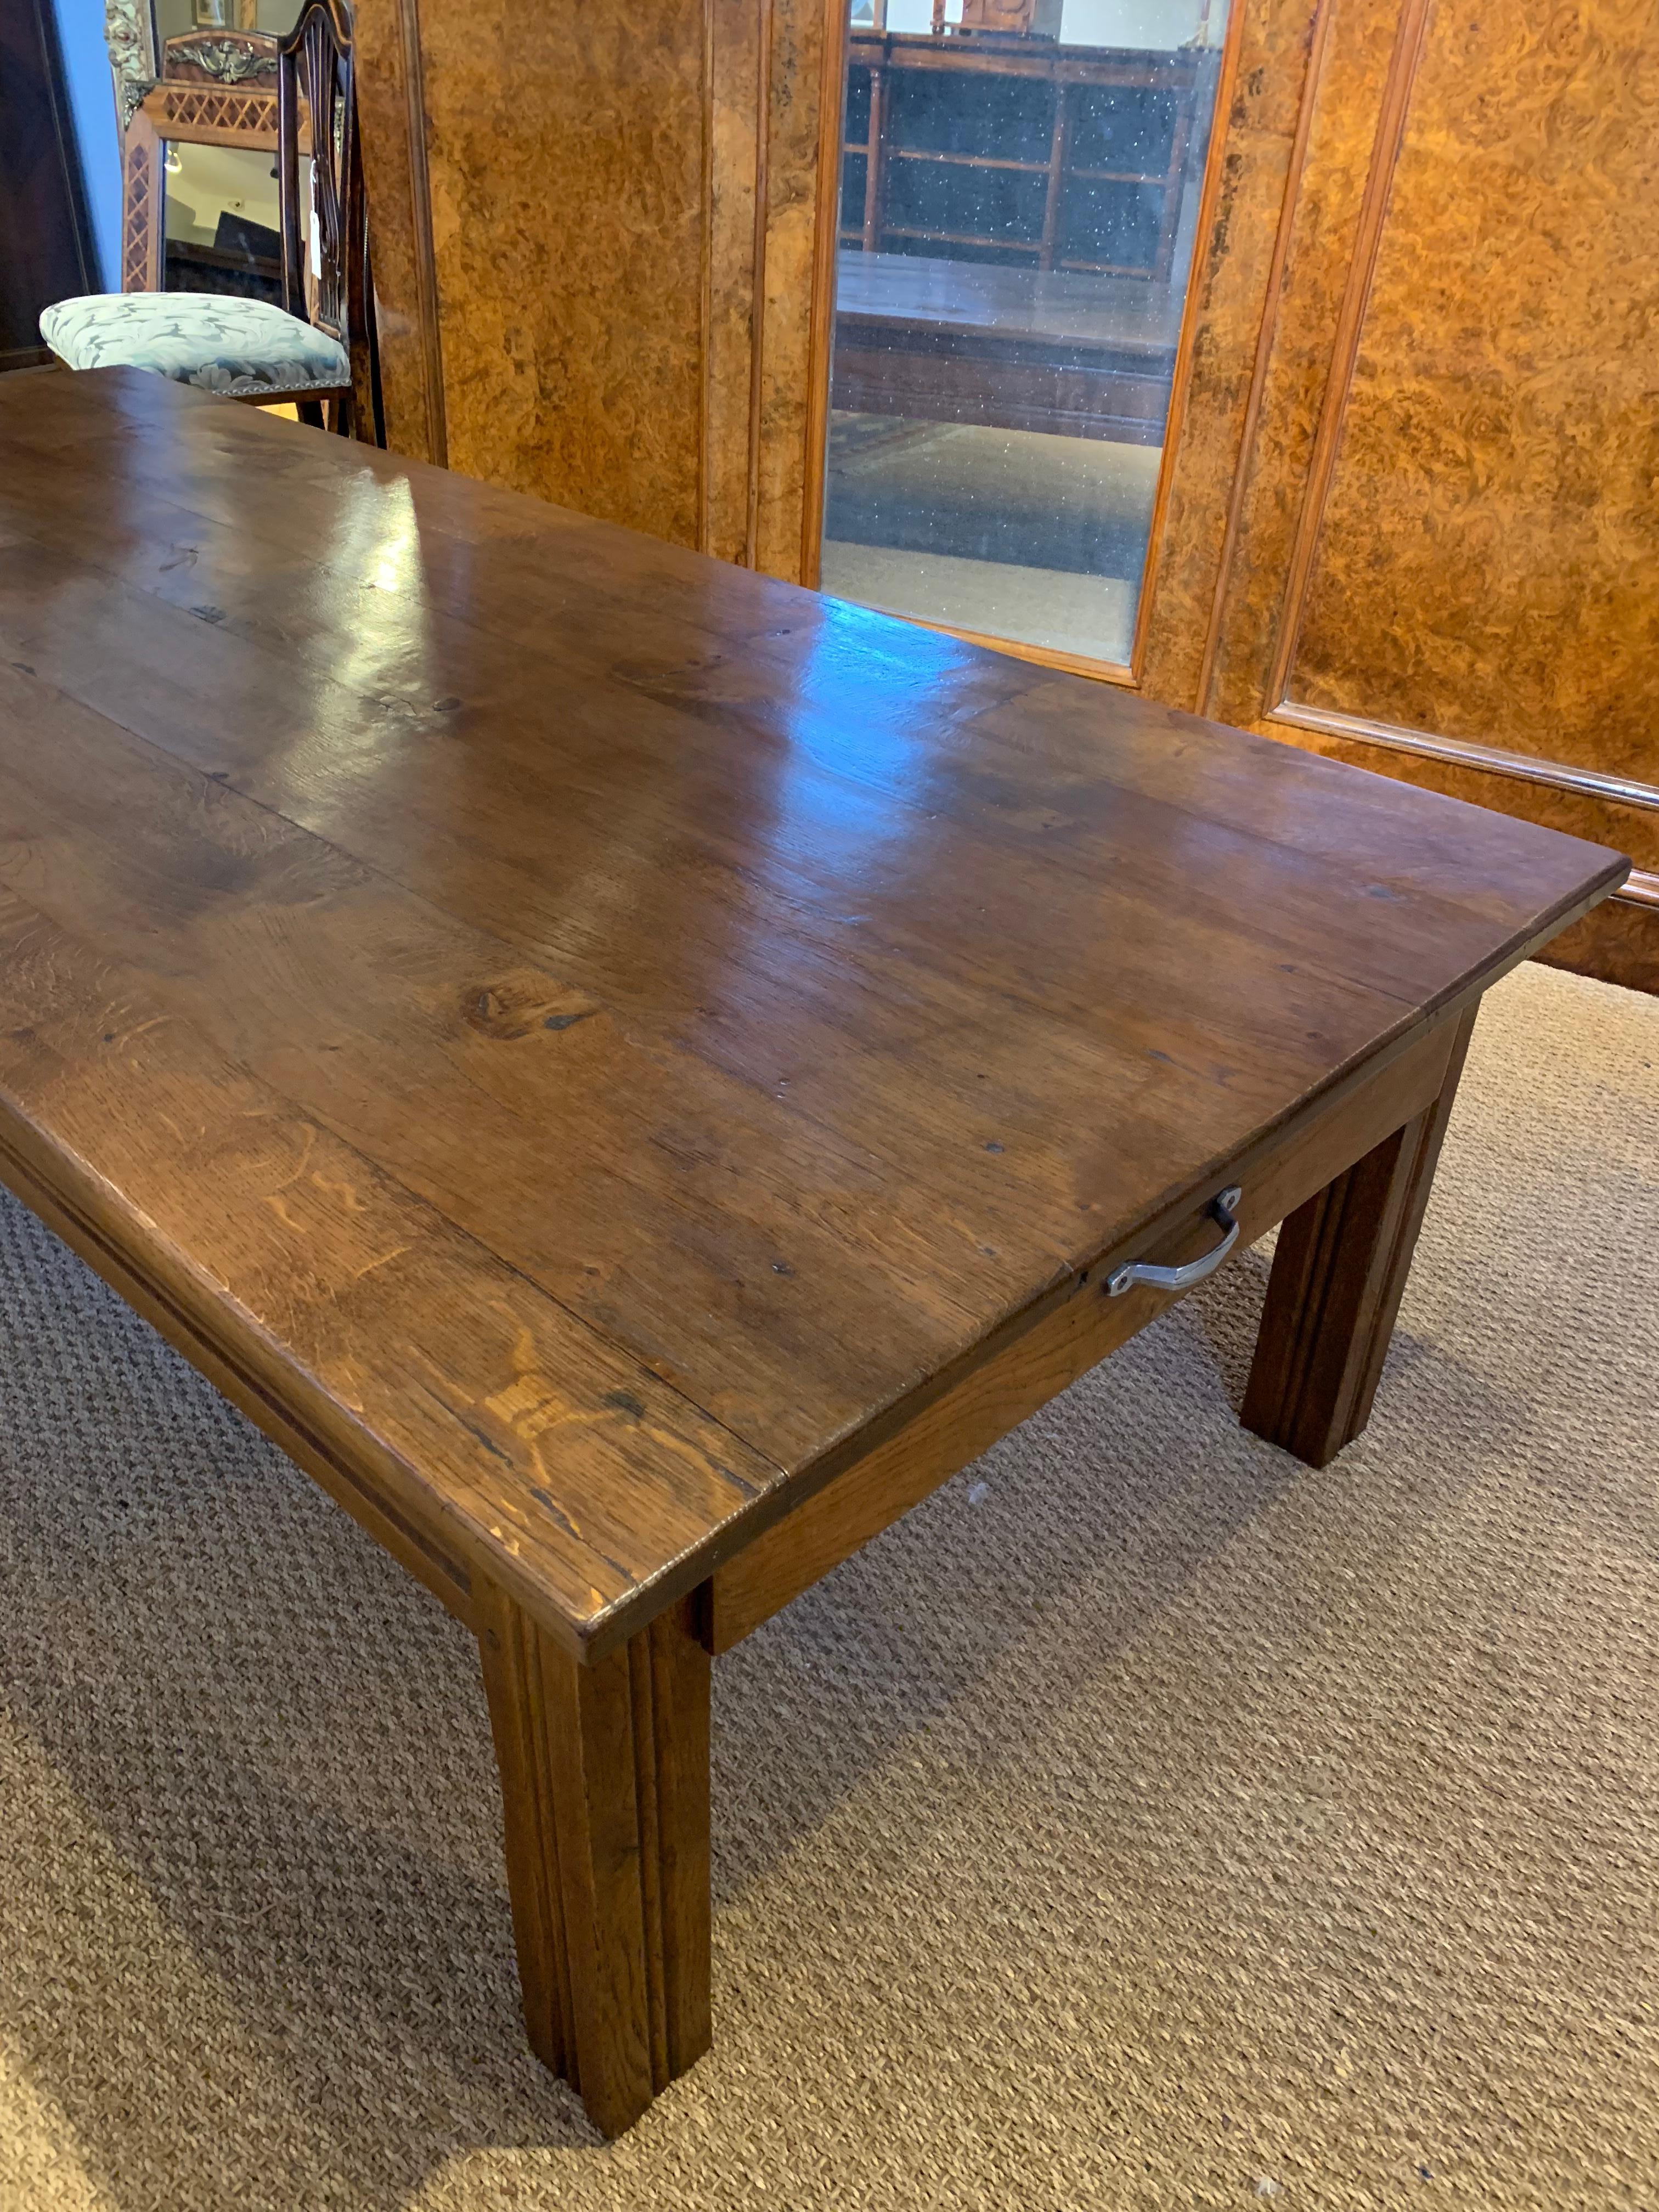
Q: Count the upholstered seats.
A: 1